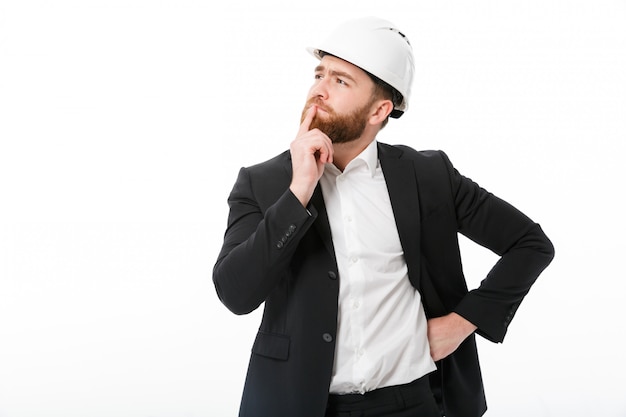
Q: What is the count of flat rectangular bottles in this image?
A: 0